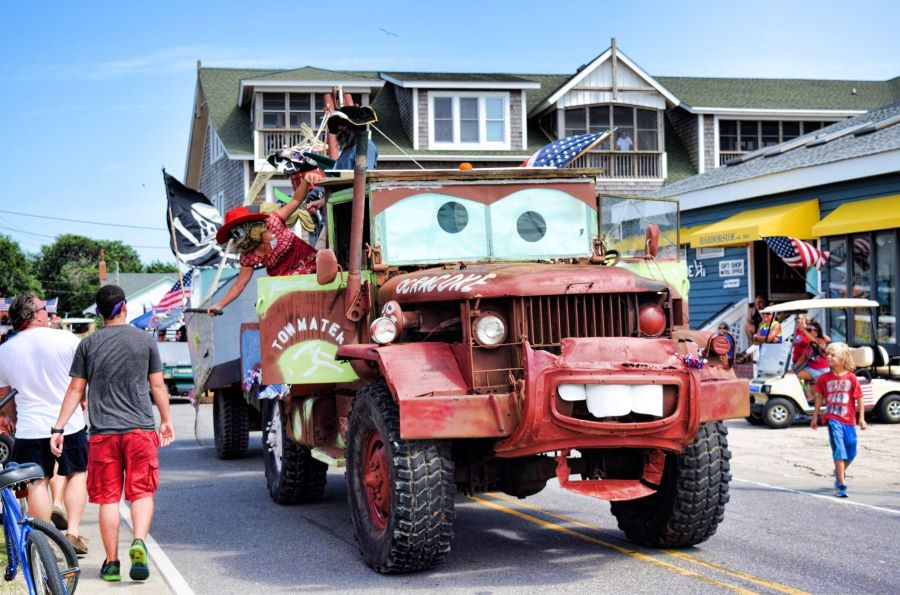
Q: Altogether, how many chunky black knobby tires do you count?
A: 4